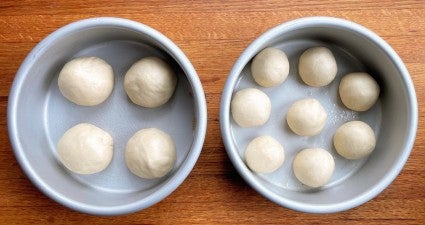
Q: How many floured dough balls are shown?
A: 12